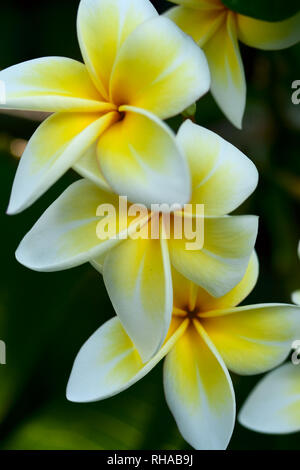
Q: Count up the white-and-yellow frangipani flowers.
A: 5